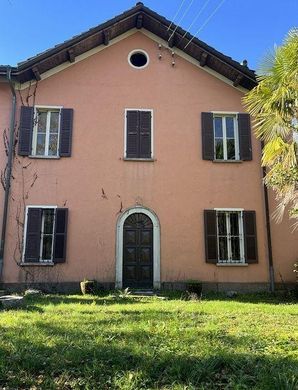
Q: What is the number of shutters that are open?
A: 7